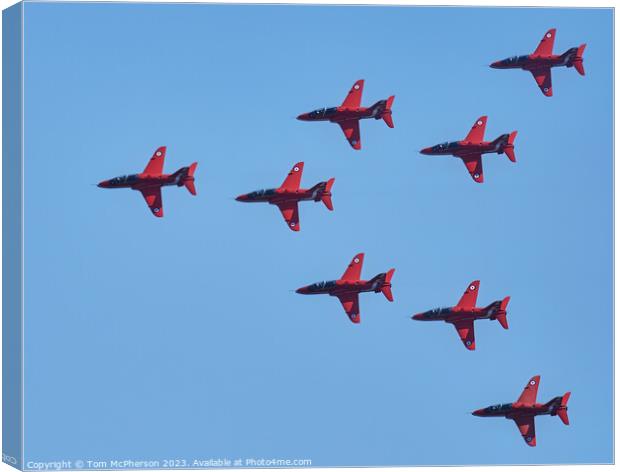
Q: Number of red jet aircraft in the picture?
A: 8